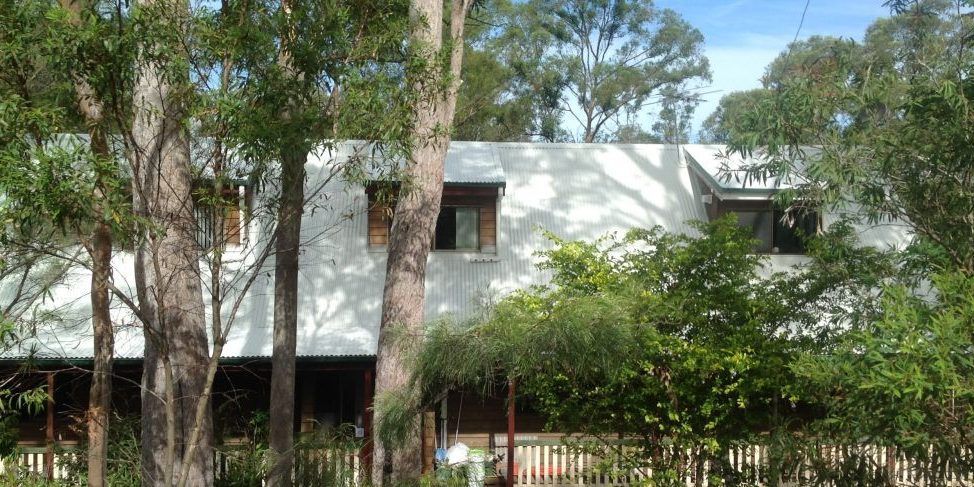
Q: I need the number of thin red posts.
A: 3